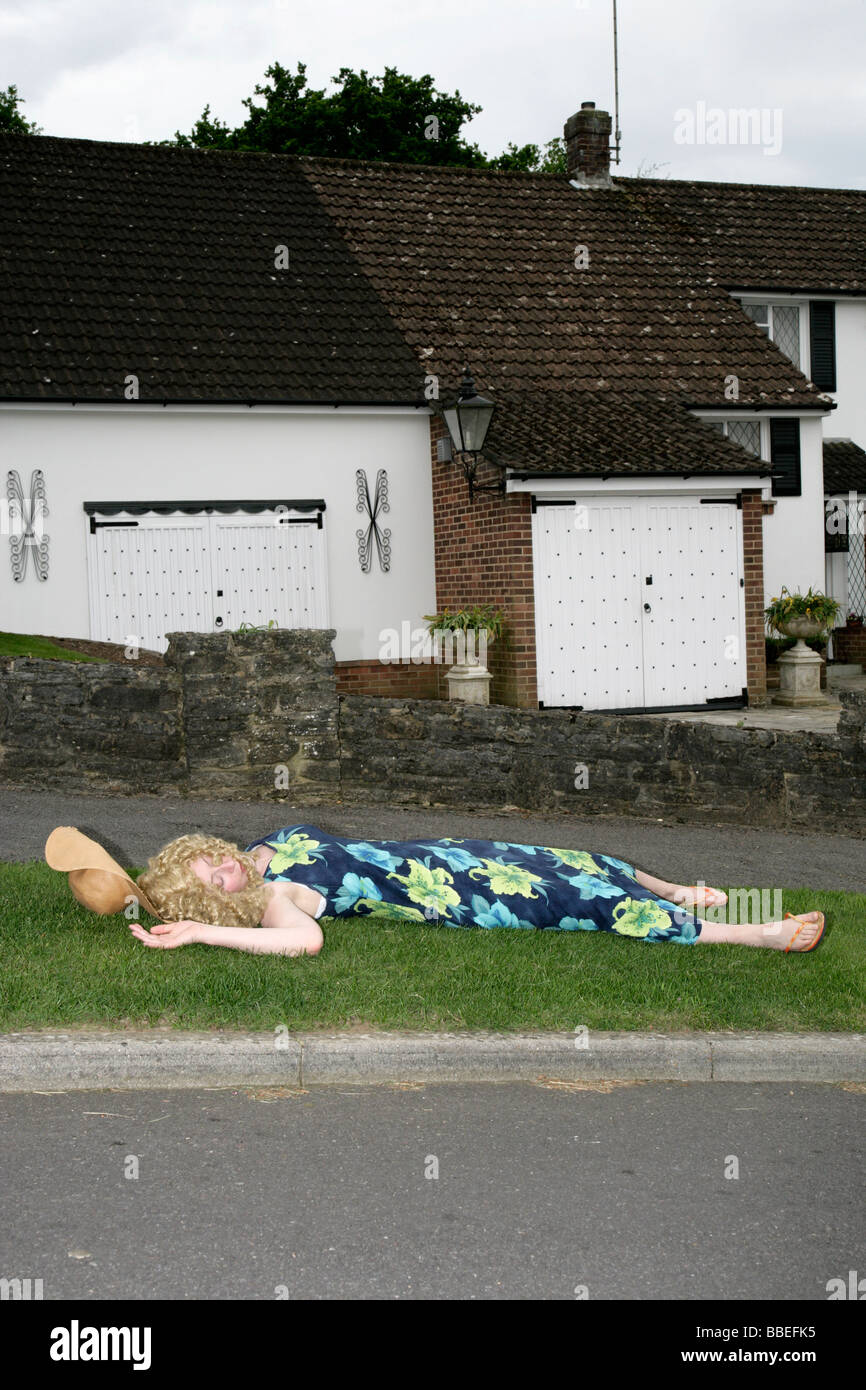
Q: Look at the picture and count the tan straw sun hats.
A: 1